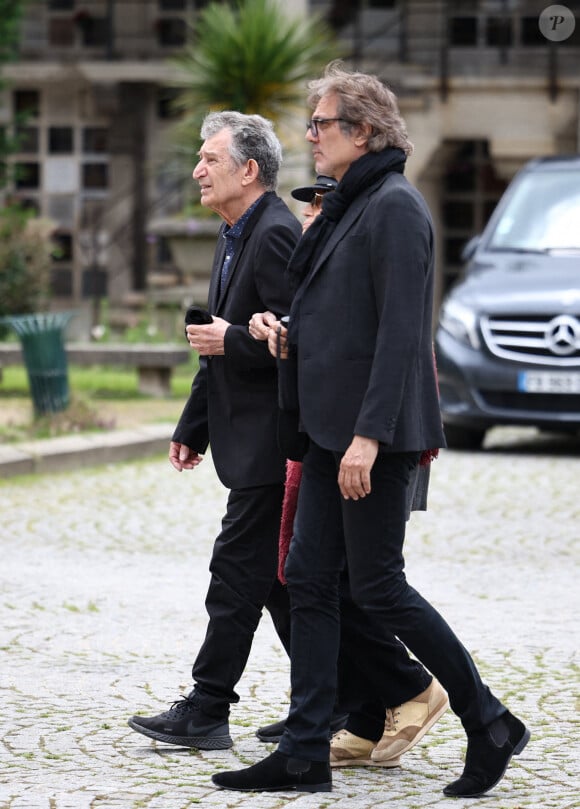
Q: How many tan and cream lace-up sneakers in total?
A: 2